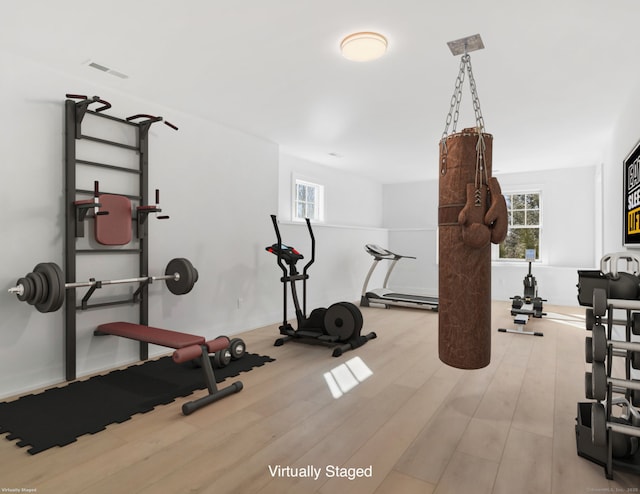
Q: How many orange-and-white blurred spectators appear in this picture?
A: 0